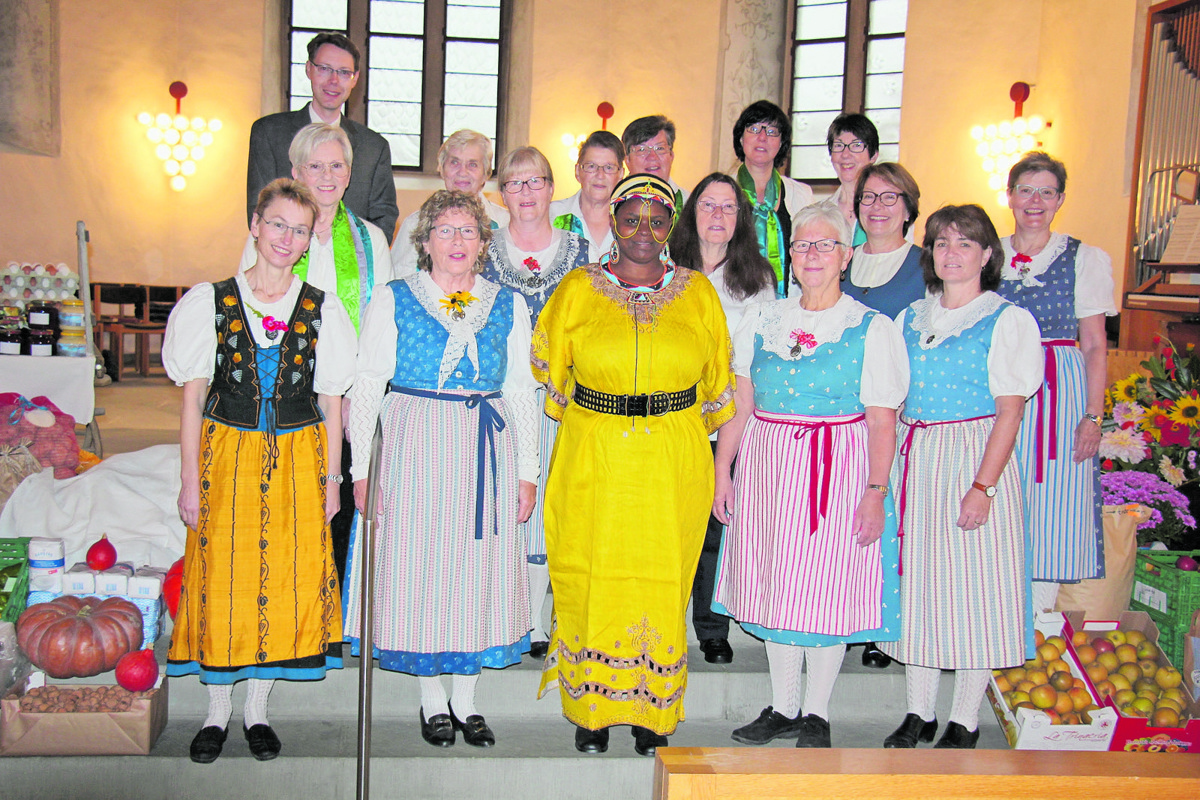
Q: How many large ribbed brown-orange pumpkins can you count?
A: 1